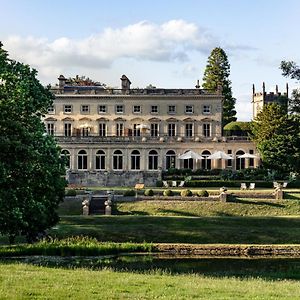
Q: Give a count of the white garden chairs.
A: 7